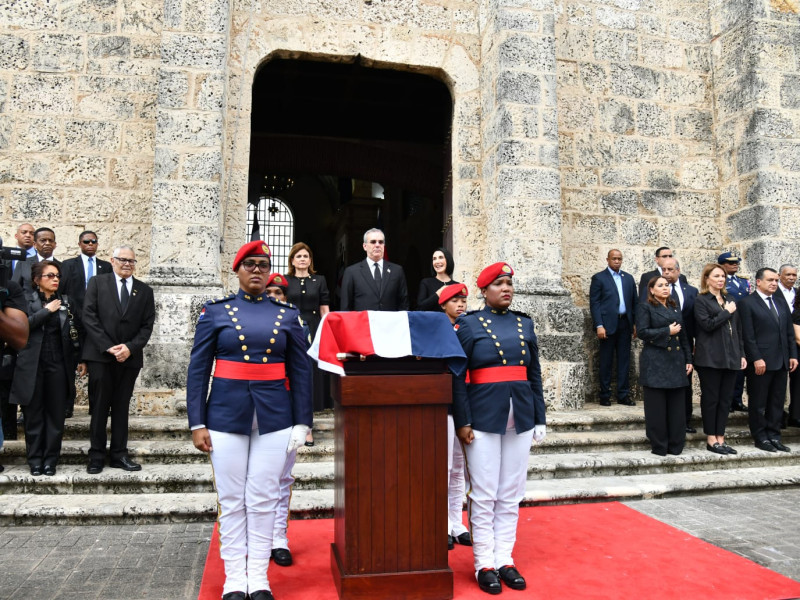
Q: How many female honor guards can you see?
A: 4